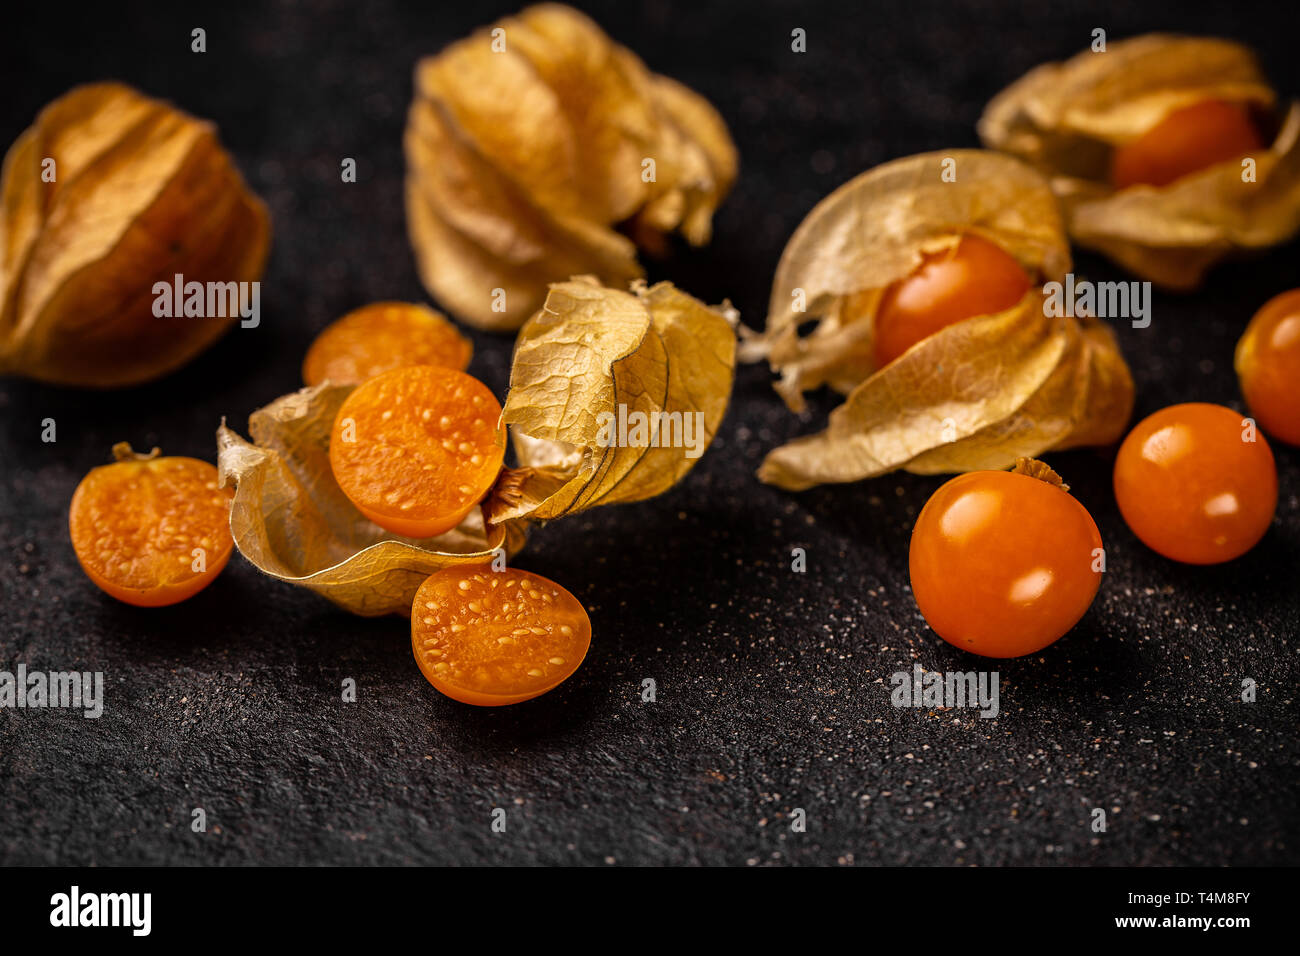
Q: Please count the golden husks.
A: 5